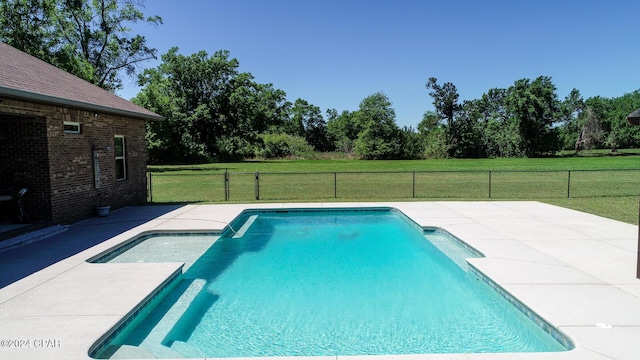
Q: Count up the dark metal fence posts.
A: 7